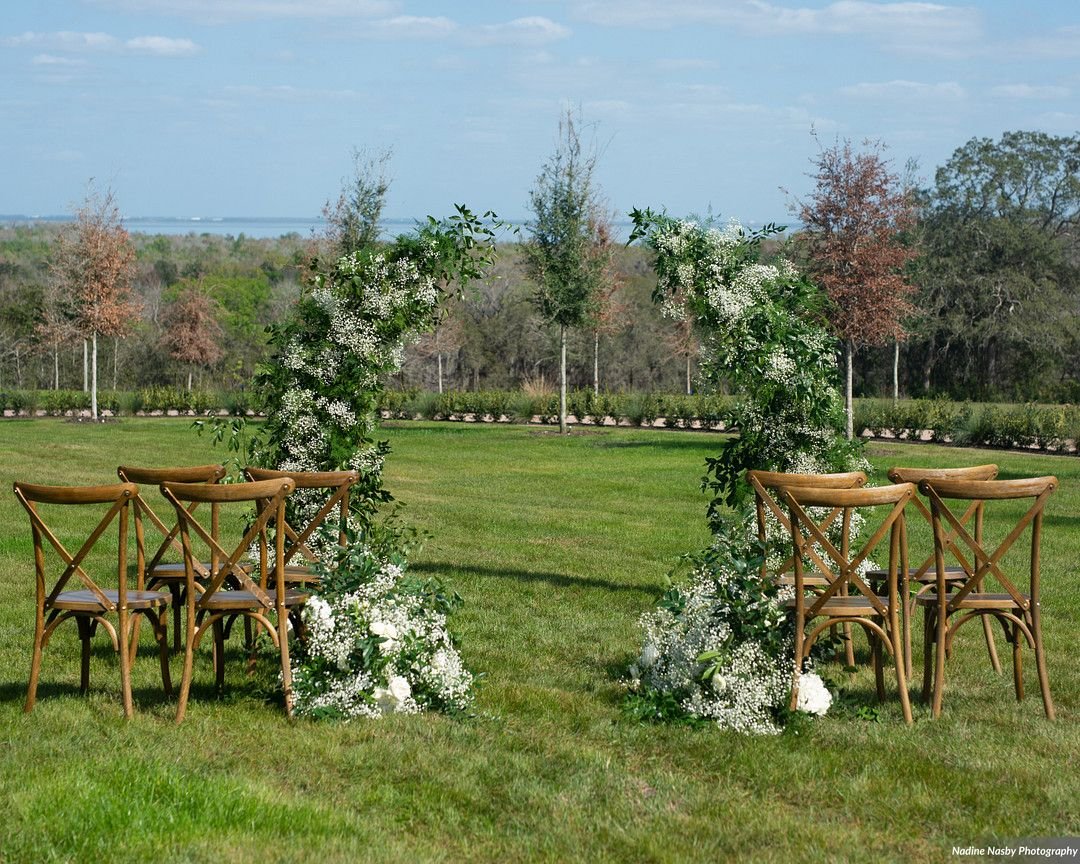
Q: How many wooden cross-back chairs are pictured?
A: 8